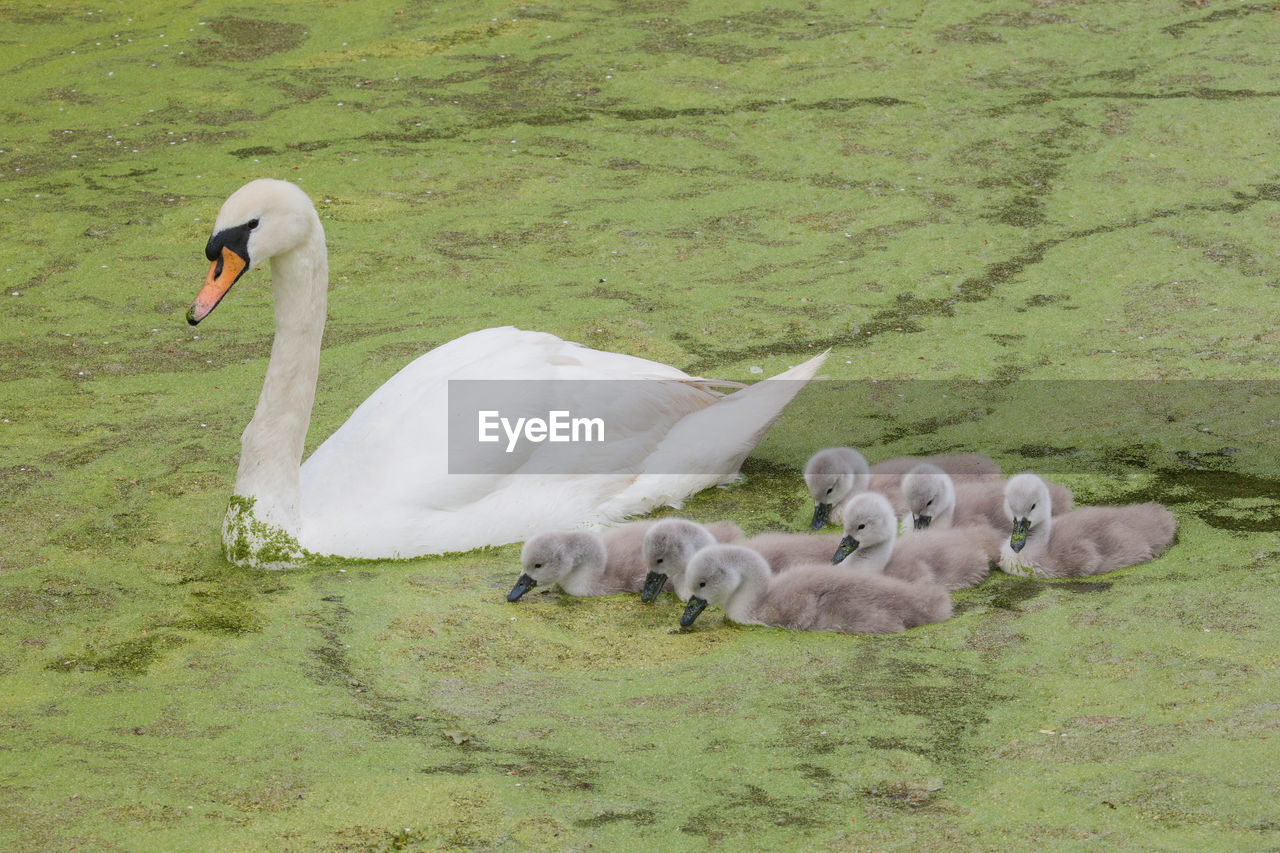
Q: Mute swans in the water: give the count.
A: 8